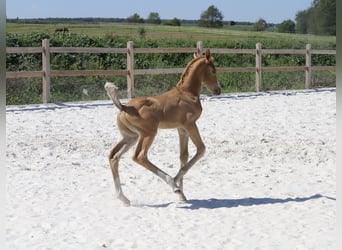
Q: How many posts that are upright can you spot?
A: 5